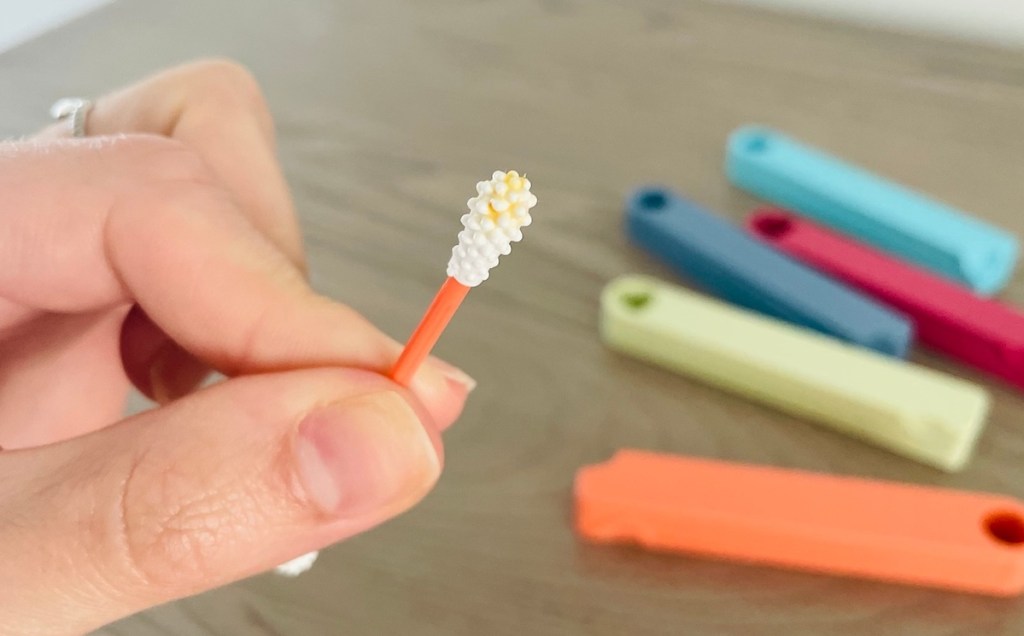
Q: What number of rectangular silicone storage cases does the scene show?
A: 5